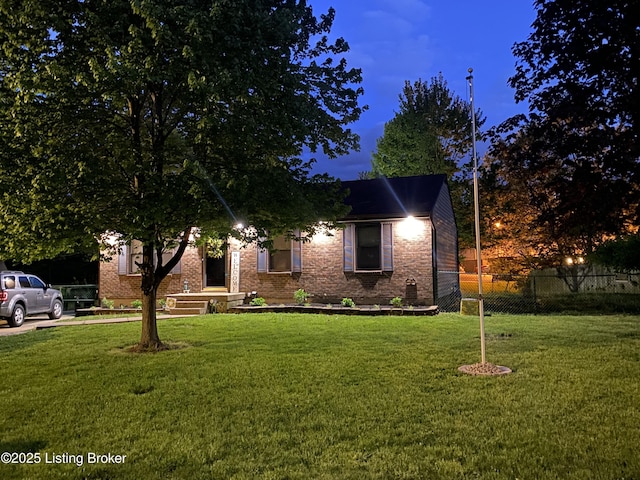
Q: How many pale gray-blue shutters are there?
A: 6